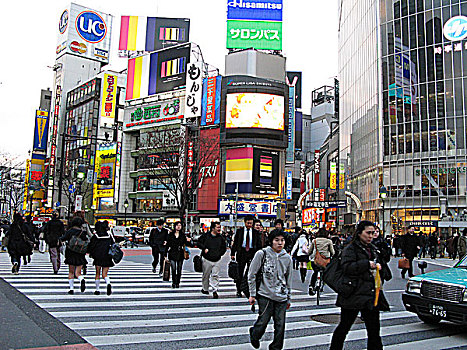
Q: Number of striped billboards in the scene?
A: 3